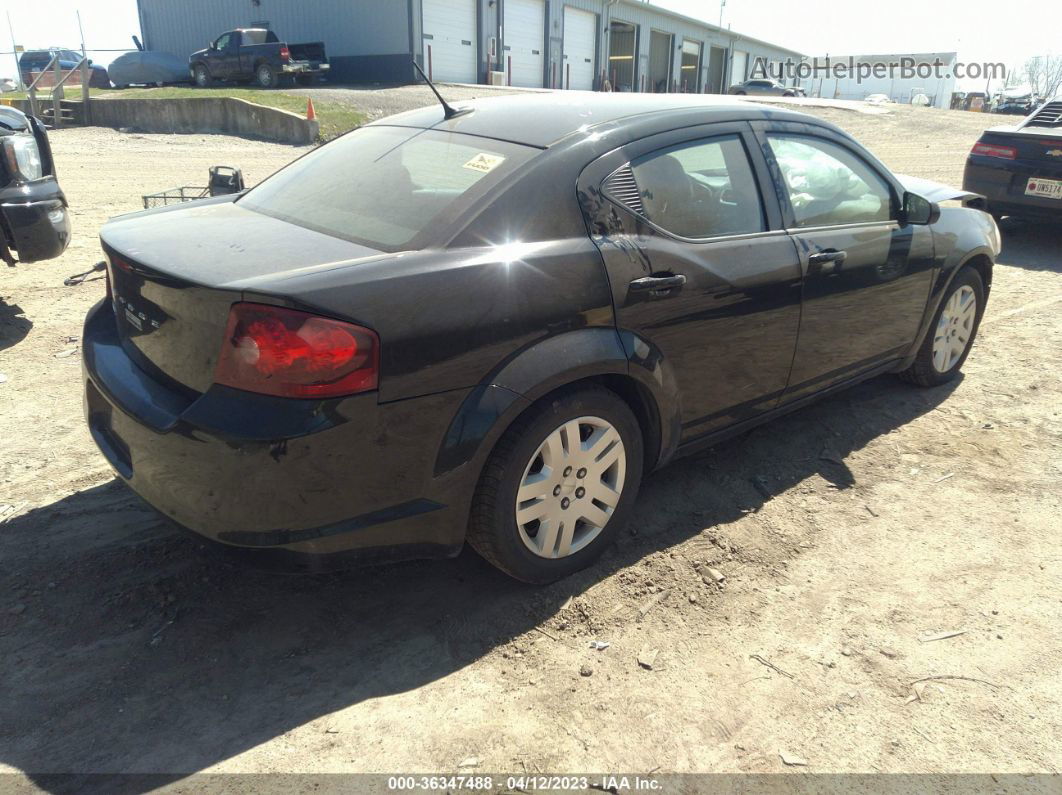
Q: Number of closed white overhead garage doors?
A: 4